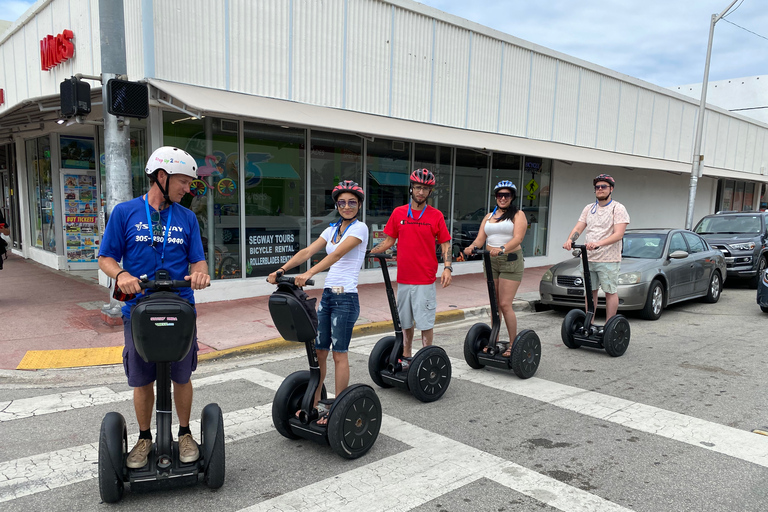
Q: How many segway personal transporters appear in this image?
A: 5